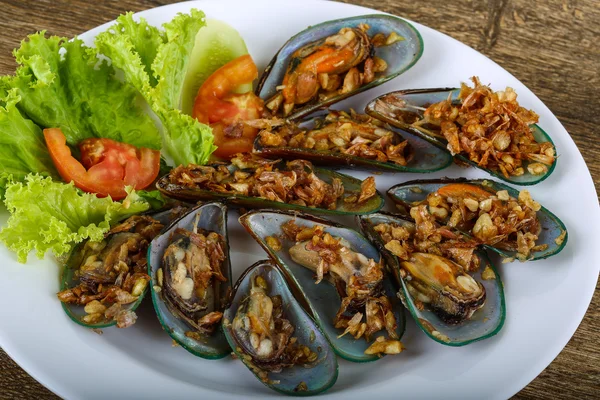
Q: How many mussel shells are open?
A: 10